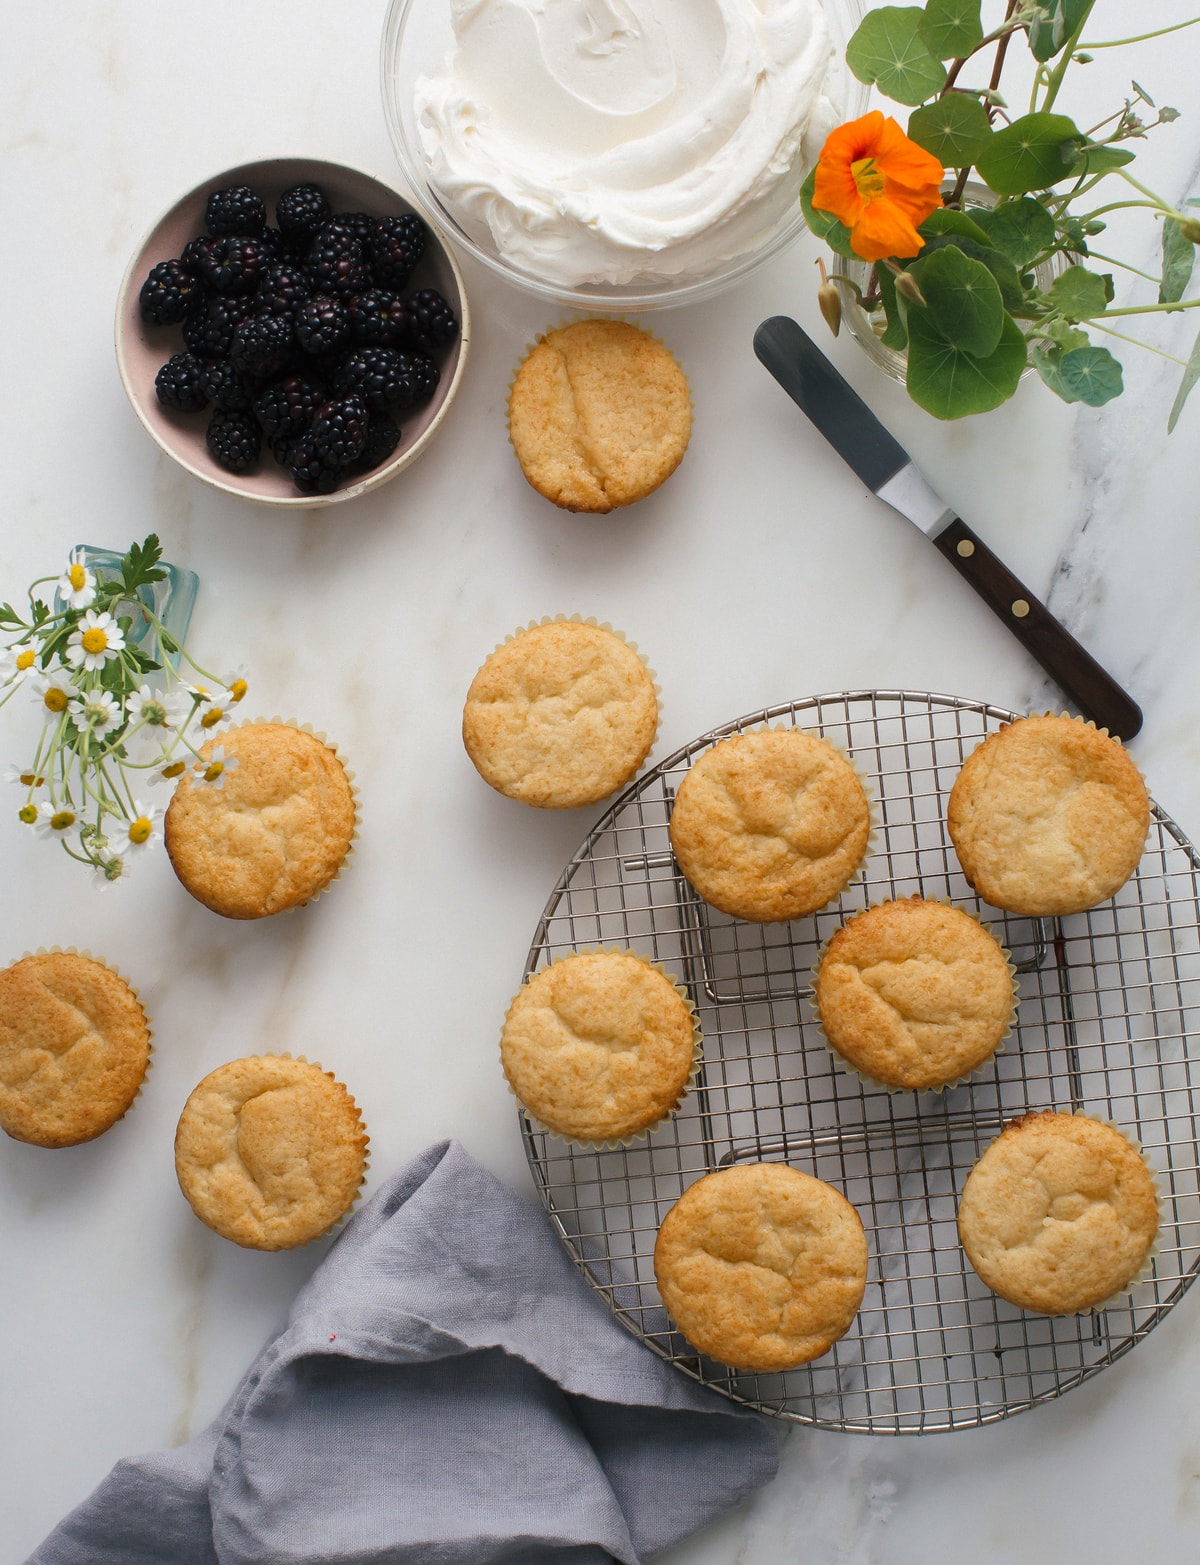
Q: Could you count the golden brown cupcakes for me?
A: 11